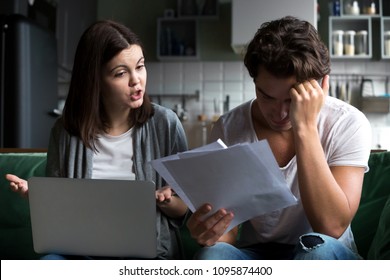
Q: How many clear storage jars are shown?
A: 4